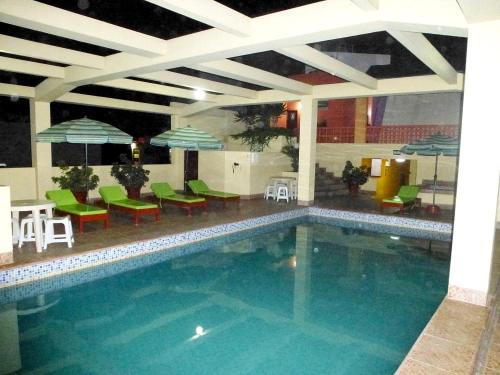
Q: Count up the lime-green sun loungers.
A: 5